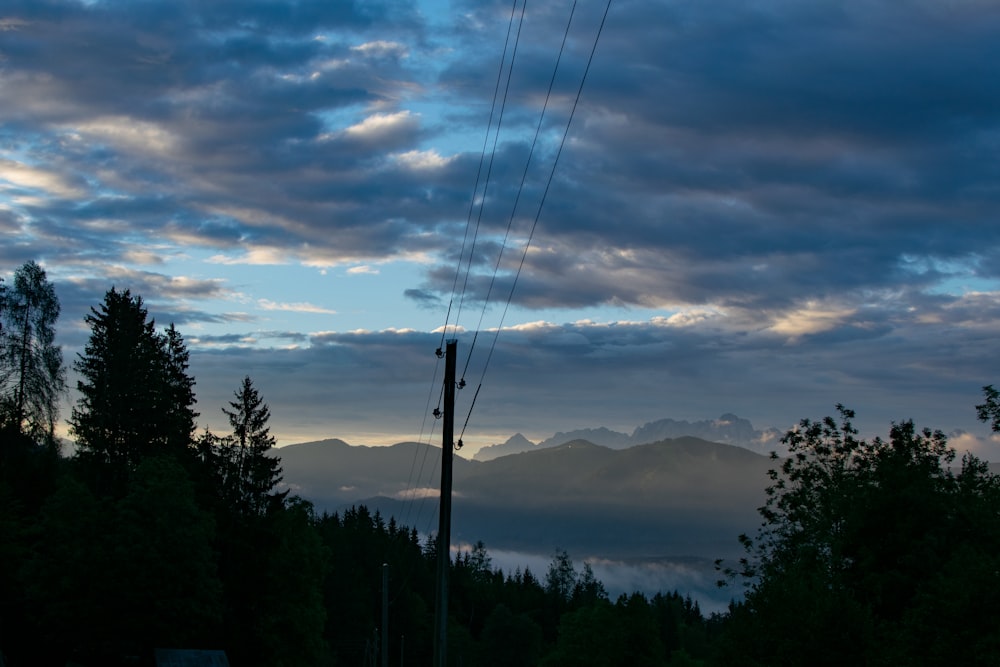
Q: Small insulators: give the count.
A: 4